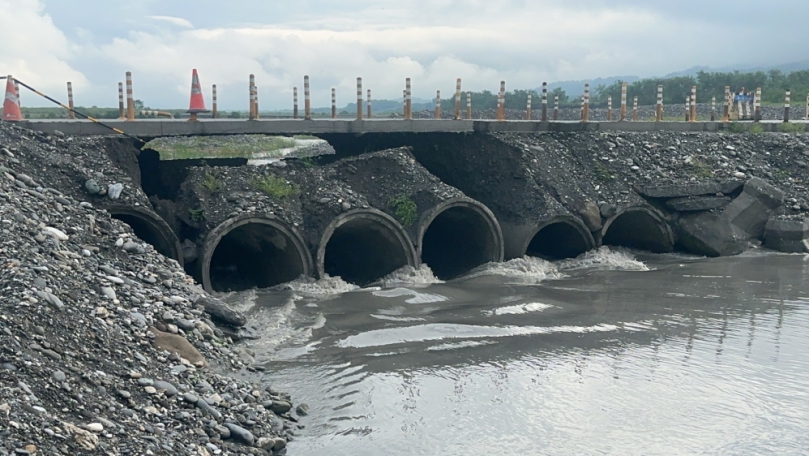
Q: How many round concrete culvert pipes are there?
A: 6